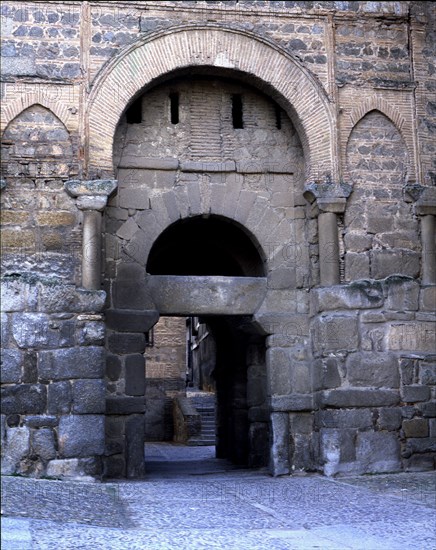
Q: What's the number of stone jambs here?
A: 2